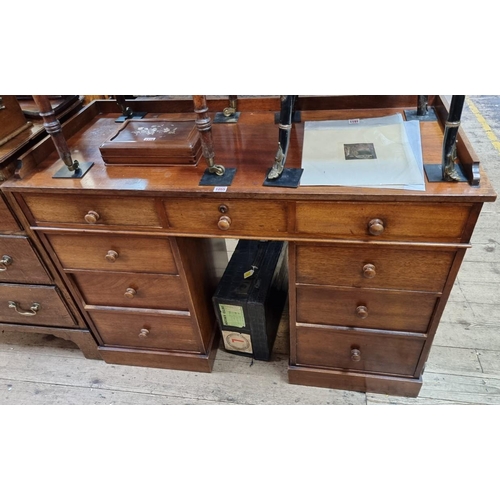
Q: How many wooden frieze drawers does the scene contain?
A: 3